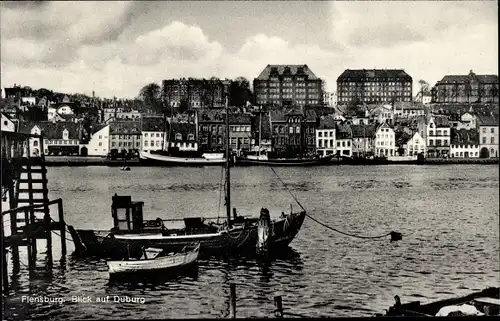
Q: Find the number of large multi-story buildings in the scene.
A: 4